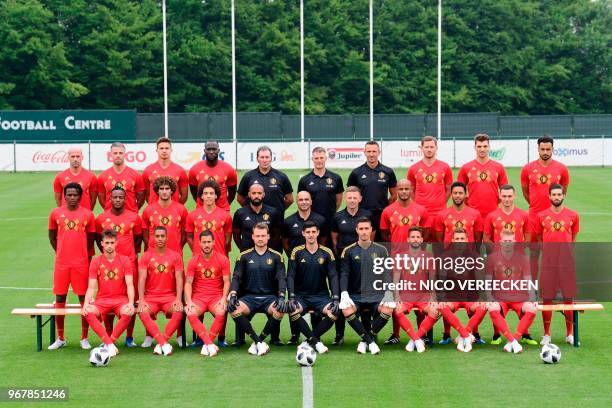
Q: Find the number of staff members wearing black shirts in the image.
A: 6